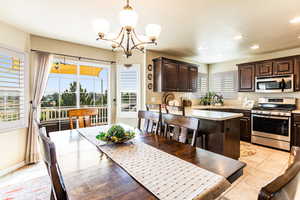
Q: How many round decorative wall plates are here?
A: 3